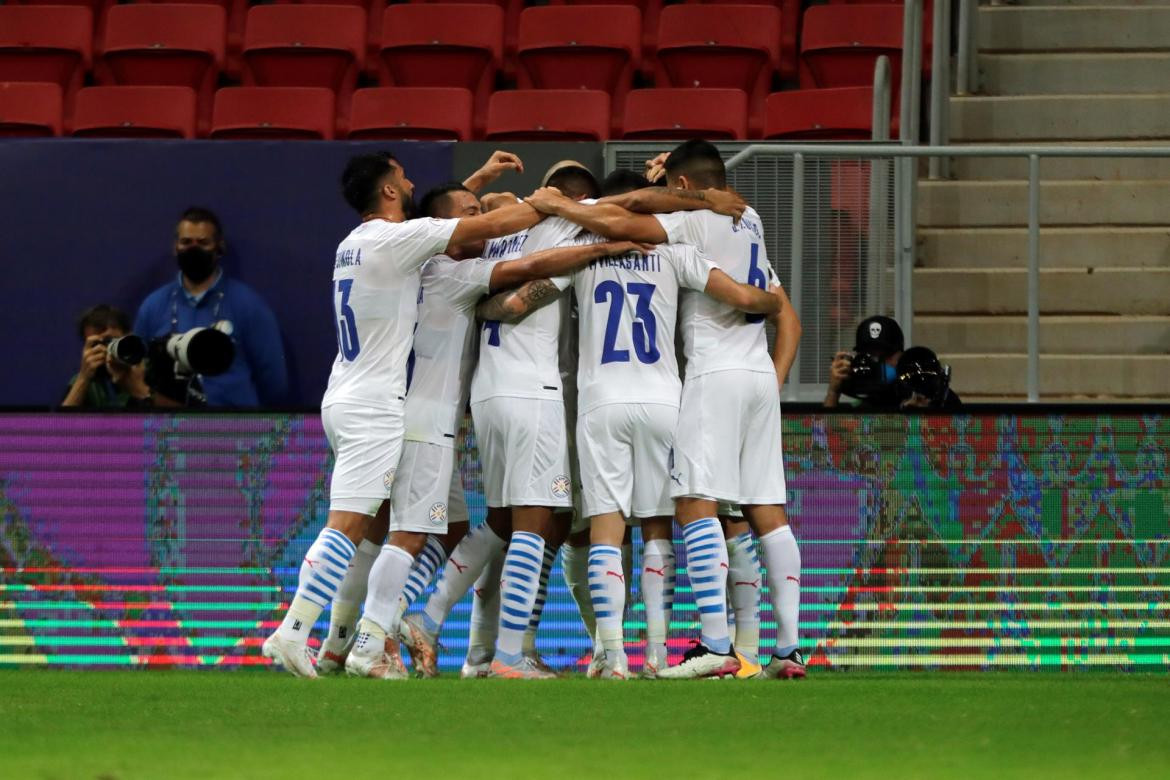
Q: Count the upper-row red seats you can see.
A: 7